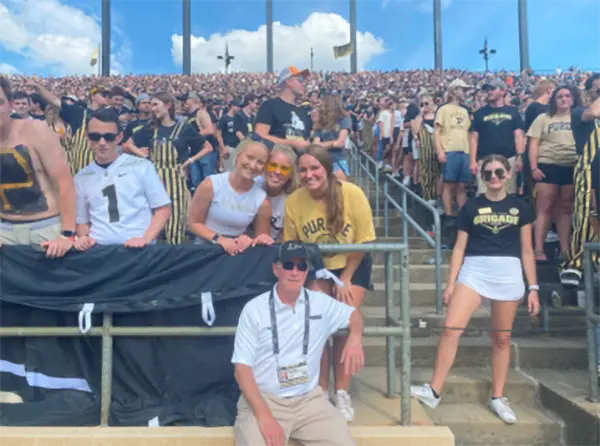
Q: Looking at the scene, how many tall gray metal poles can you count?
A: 6